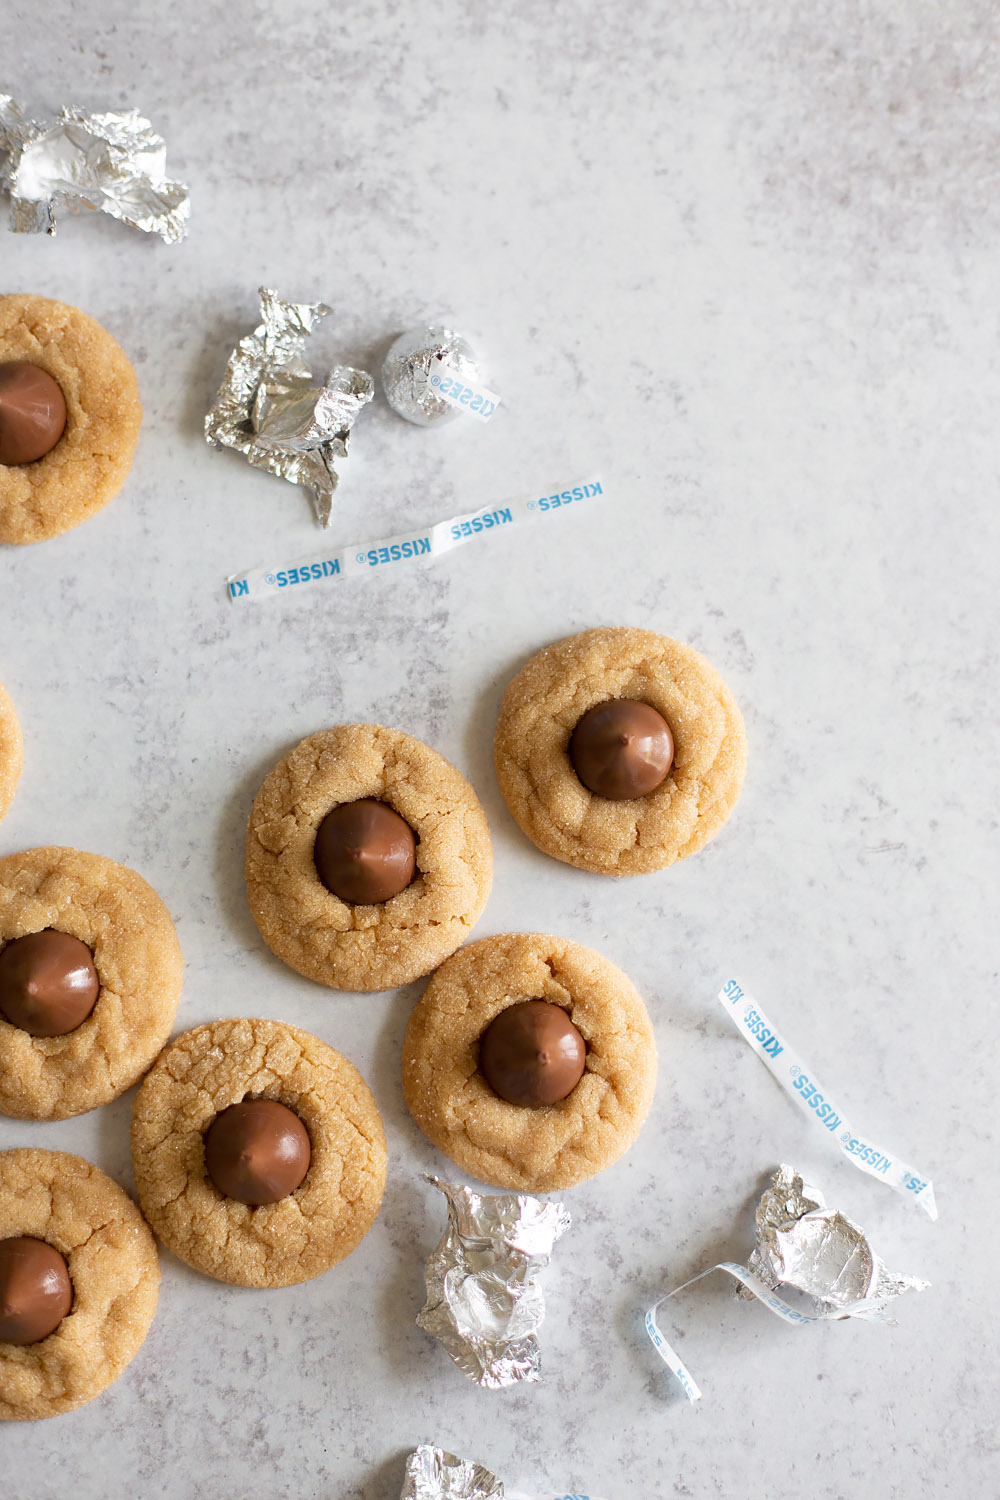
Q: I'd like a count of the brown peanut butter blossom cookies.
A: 8